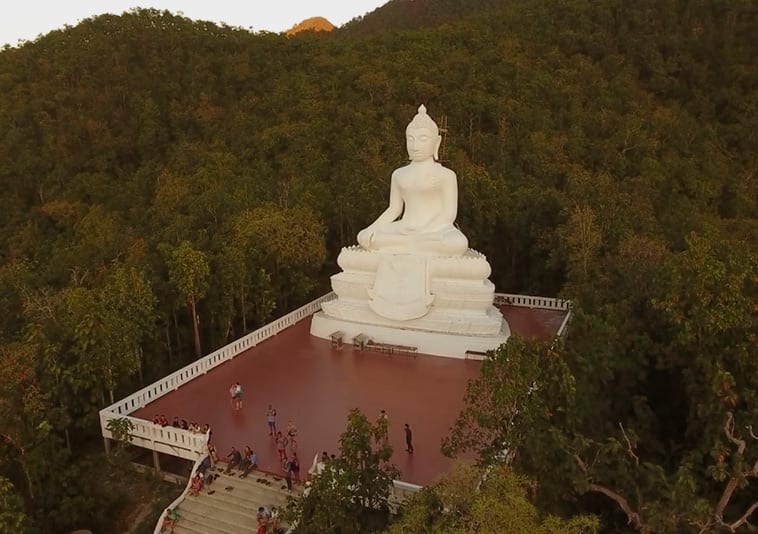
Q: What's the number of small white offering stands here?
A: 2